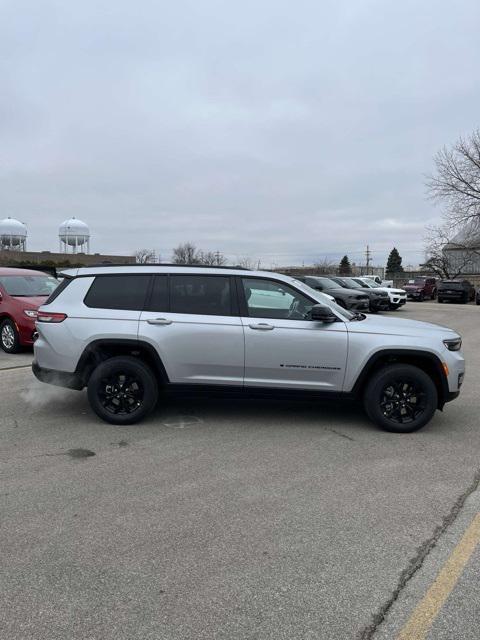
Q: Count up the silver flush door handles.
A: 2